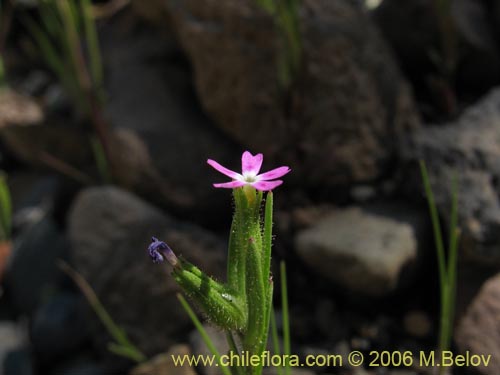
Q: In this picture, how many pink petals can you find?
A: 5